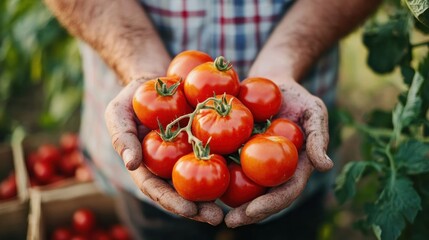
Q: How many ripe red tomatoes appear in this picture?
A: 10